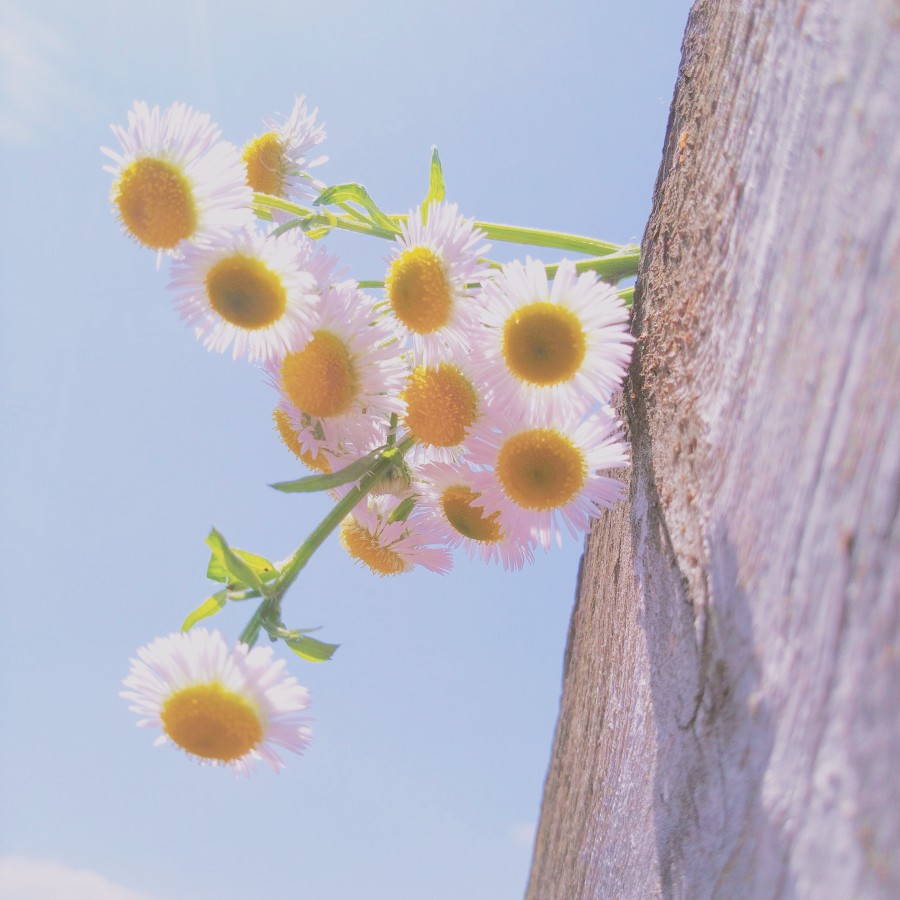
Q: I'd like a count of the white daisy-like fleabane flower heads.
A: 12